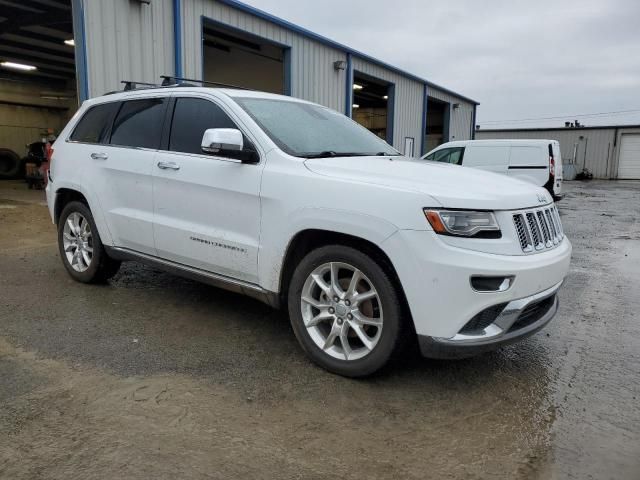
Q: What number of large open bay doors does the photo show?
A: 4